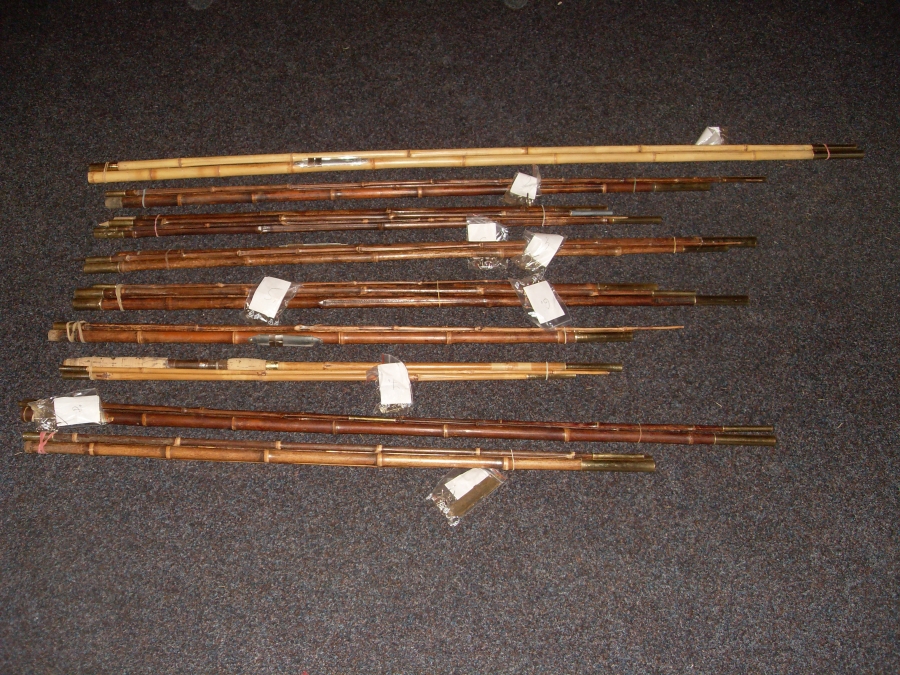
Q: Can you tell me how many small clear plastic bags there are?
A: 9